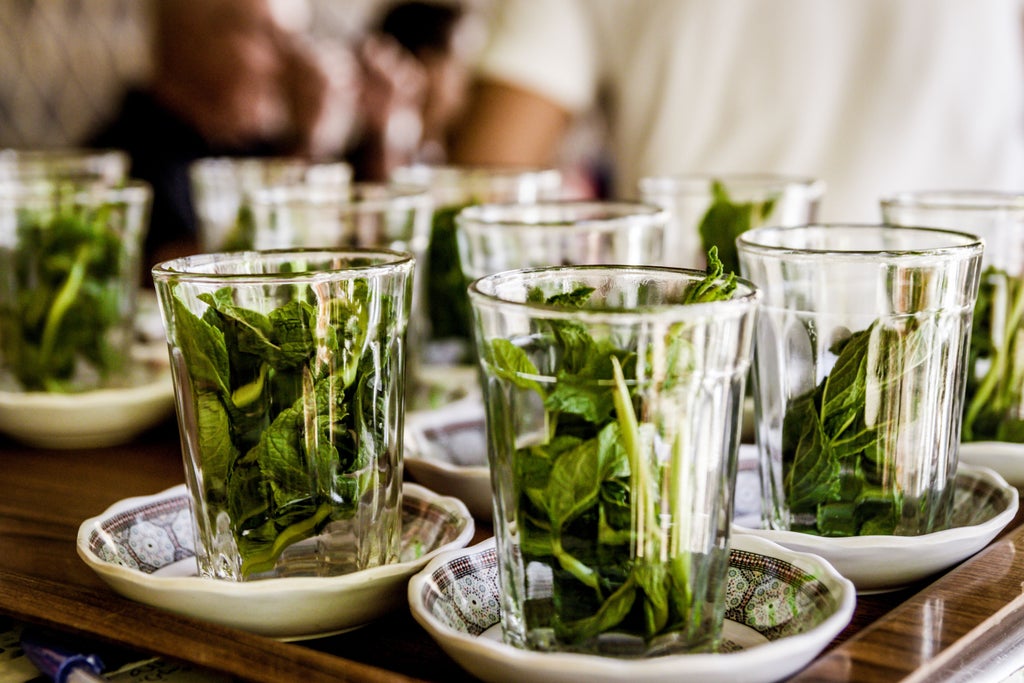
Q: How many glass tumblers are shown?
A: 11